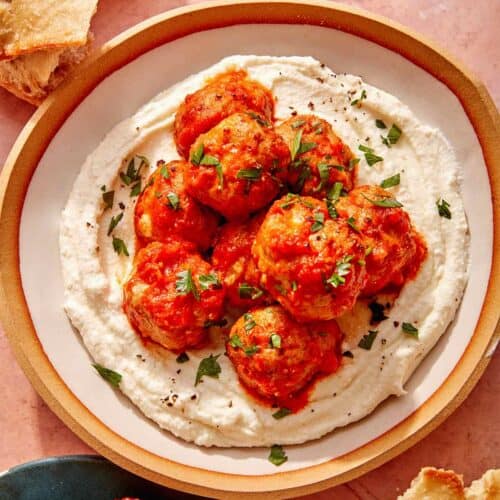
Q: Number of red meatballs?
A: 9